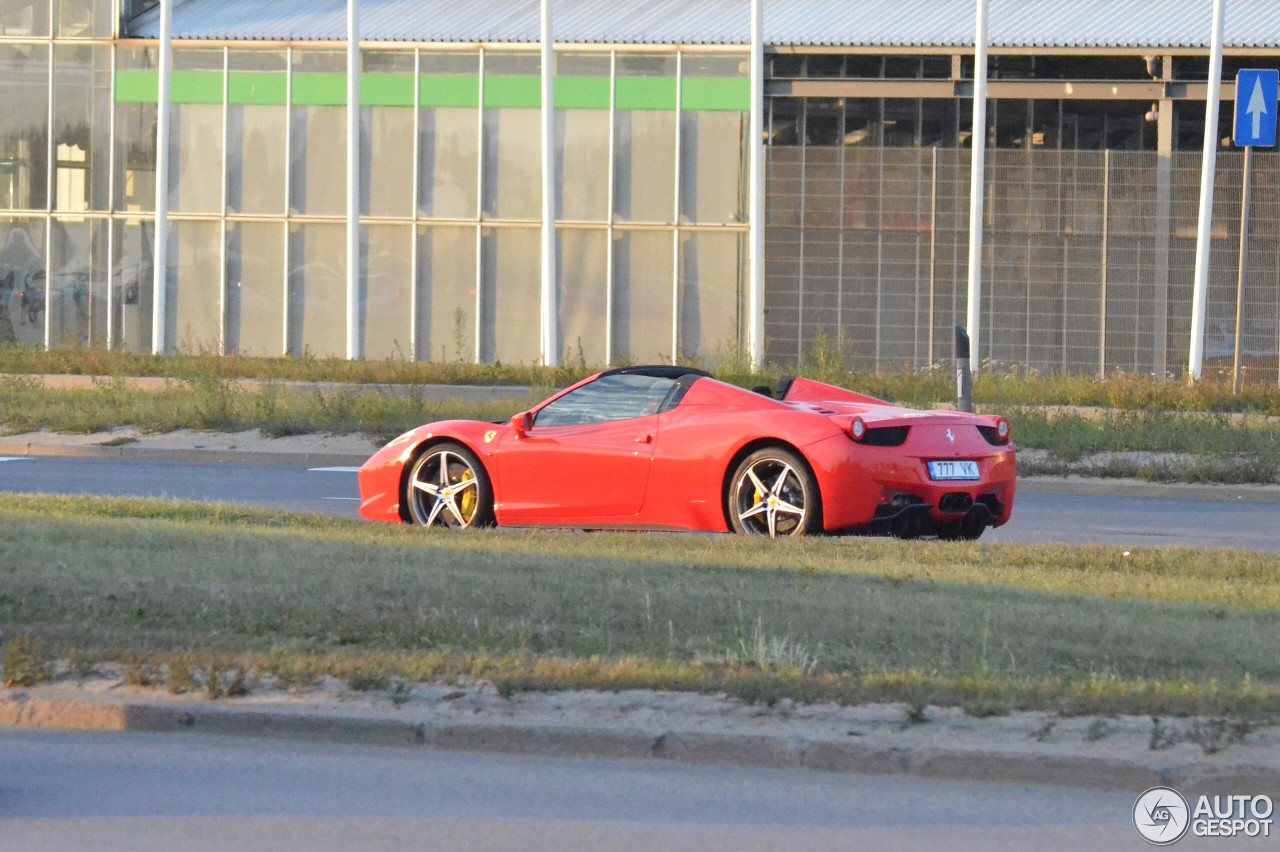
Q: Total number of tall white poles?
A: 6